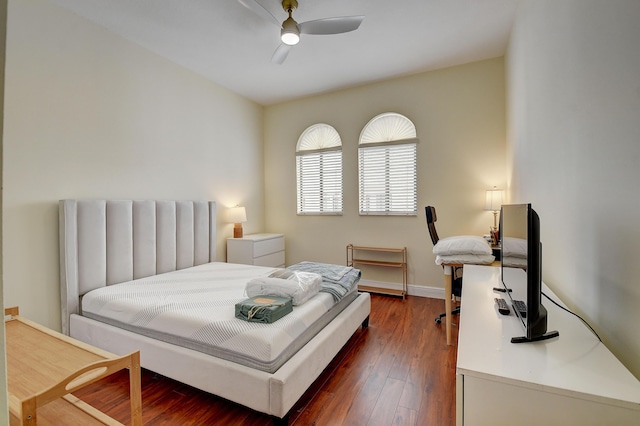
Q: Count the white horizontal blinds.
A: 2